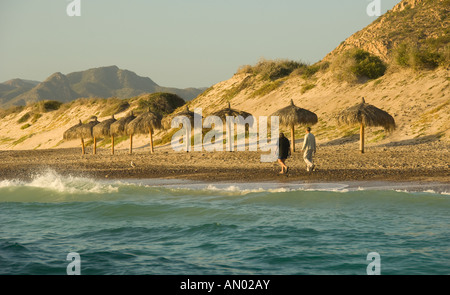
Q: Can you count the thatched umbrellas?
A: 9